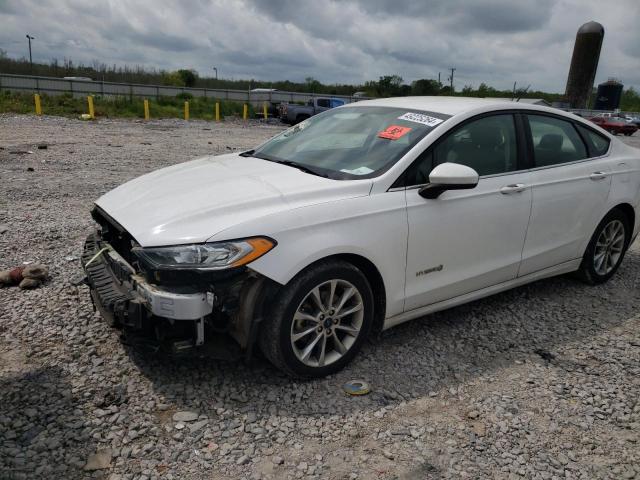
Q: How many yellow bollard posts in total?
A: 7